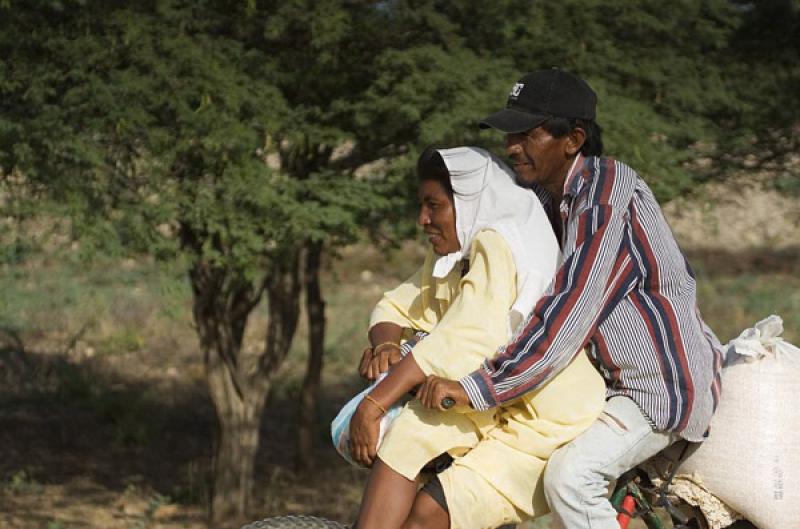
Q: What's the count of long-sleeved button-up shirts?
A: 1